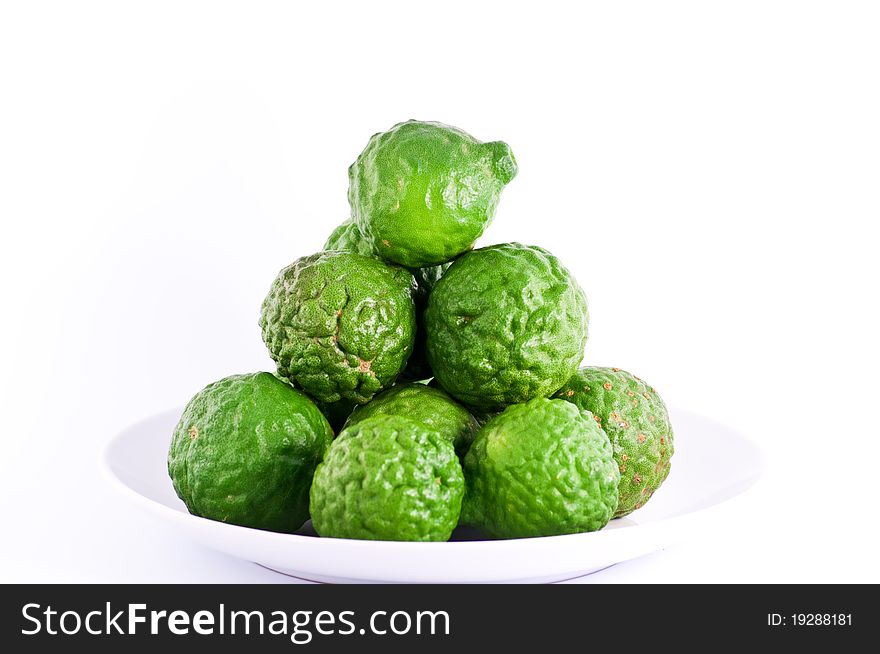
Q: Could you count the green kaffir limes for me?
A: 9